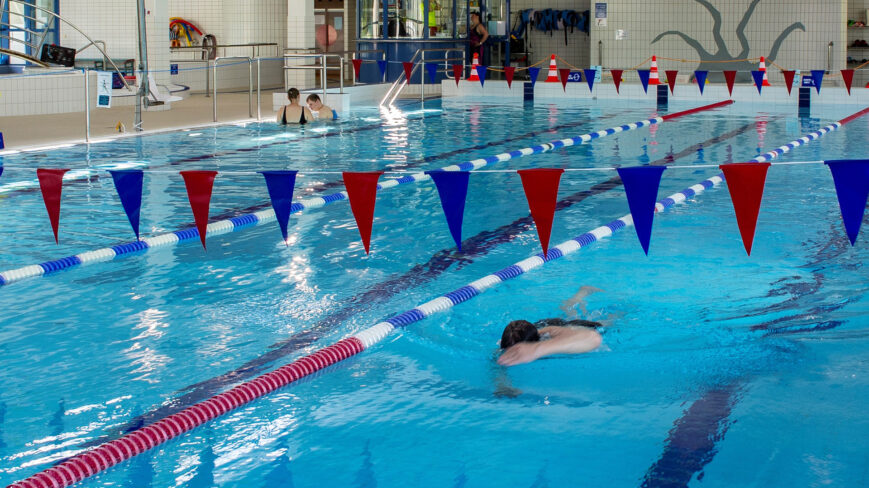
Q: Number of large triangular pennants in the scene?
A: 10